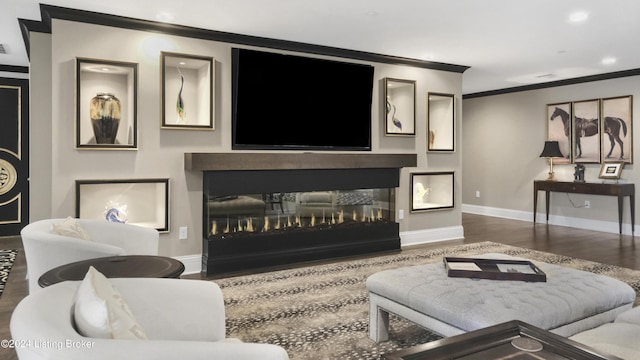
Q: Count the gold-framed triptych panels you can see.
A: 3